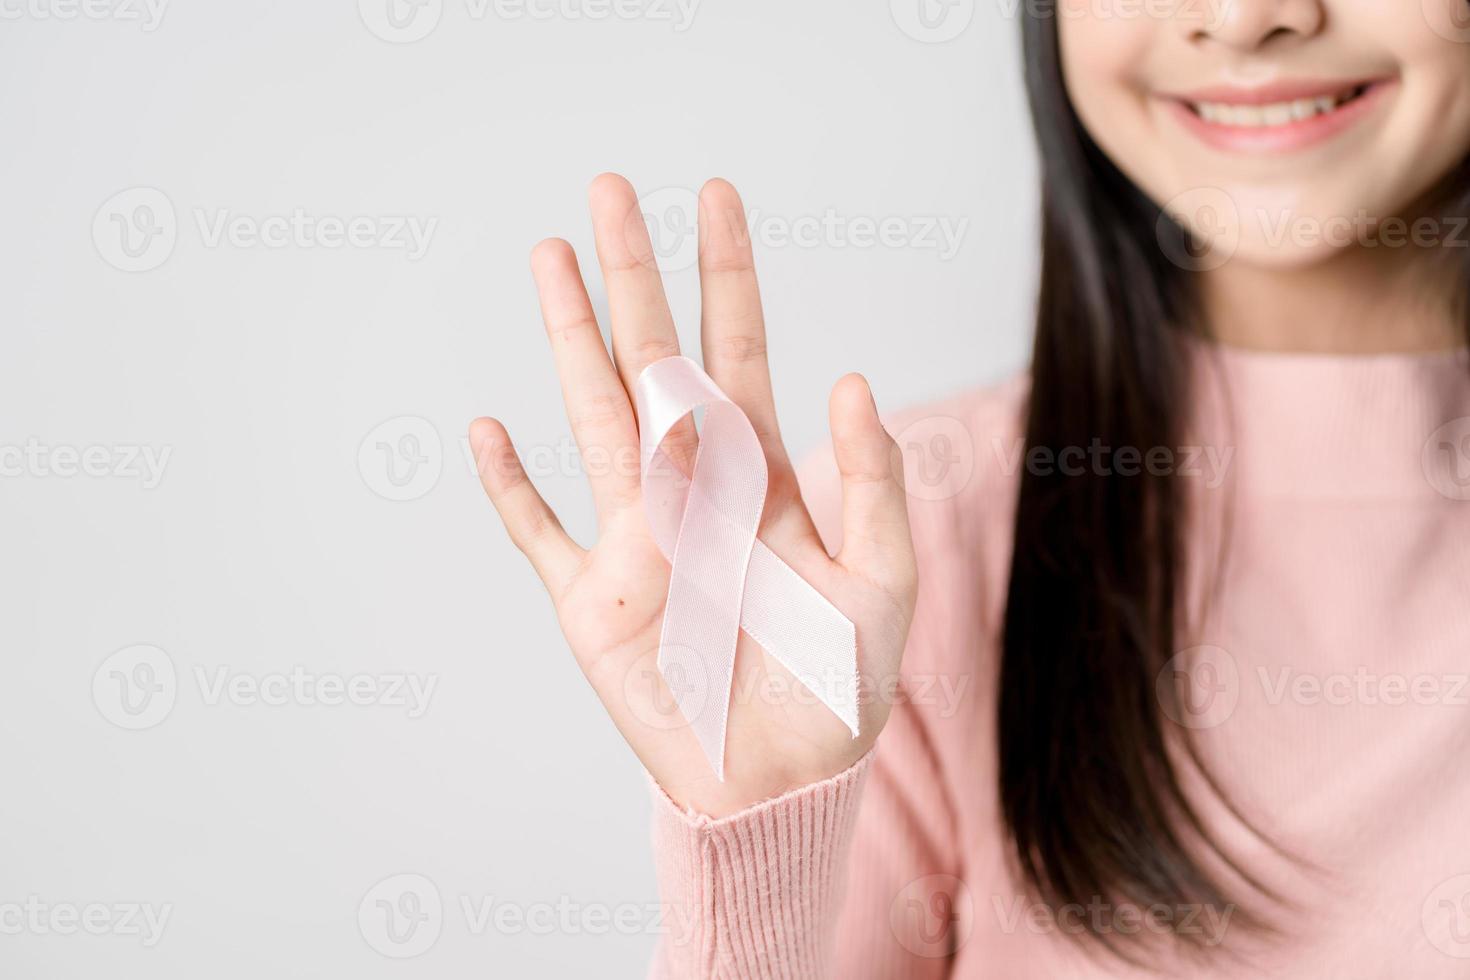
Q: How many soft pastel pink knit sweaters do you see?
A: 1